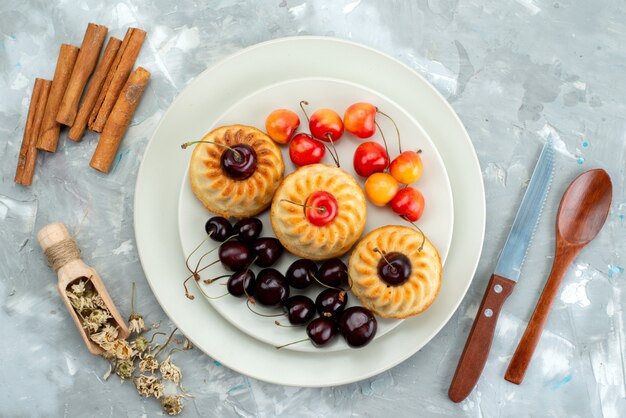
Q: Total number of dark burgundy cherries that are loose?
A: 12